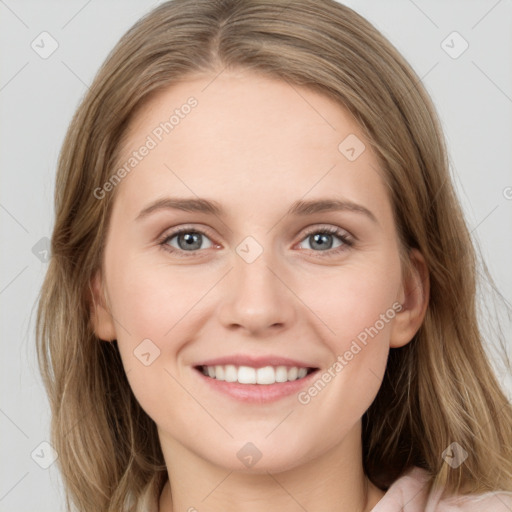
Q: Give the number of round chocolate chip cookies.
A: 0